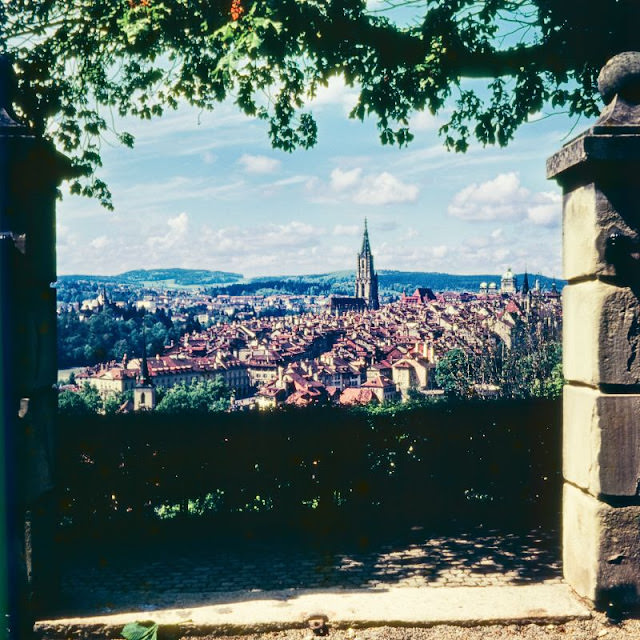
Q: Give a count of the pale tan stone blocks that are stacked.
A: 4